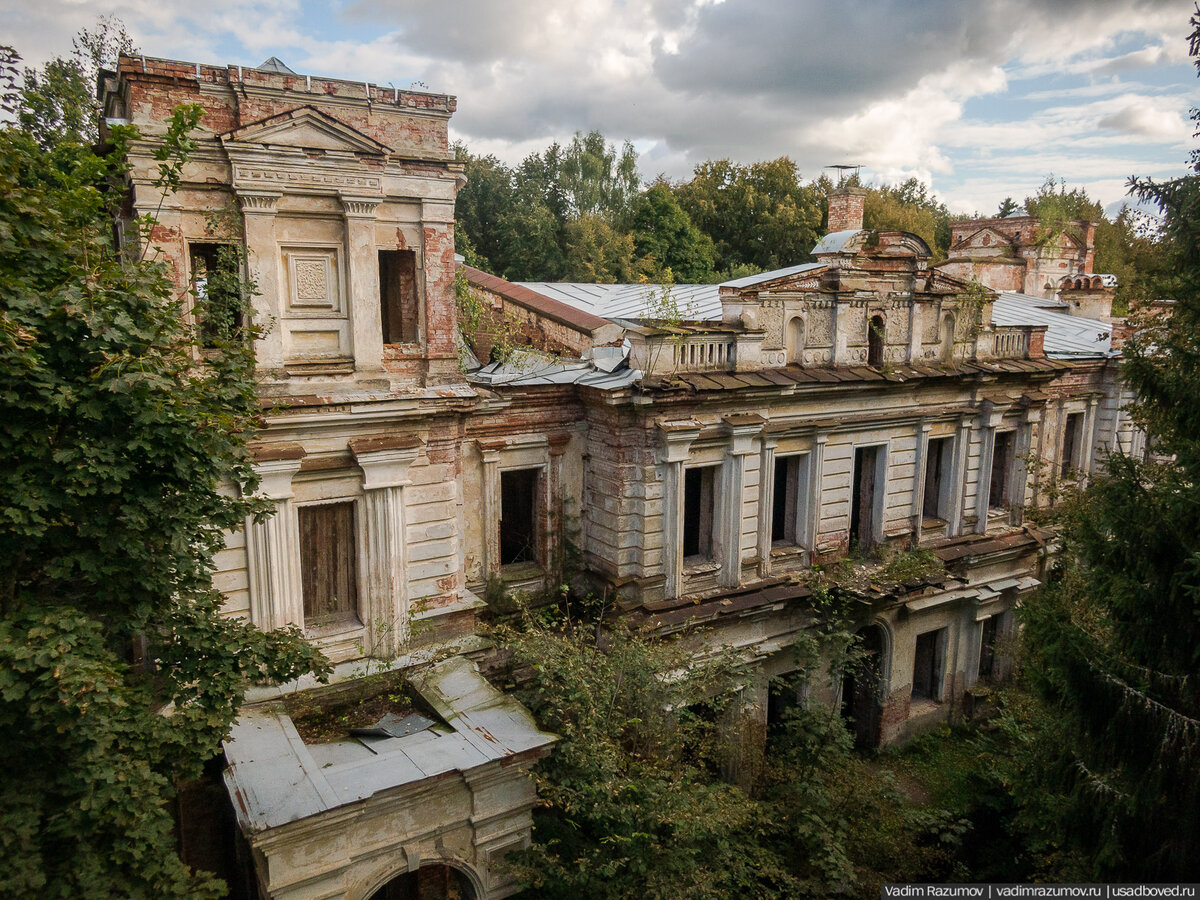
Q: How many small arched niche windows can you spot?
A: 3